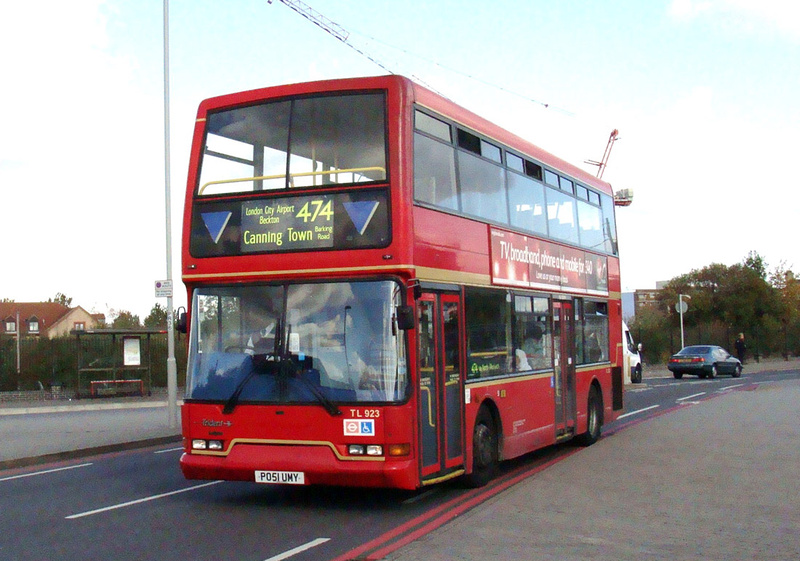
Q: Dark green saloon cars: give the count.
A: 1